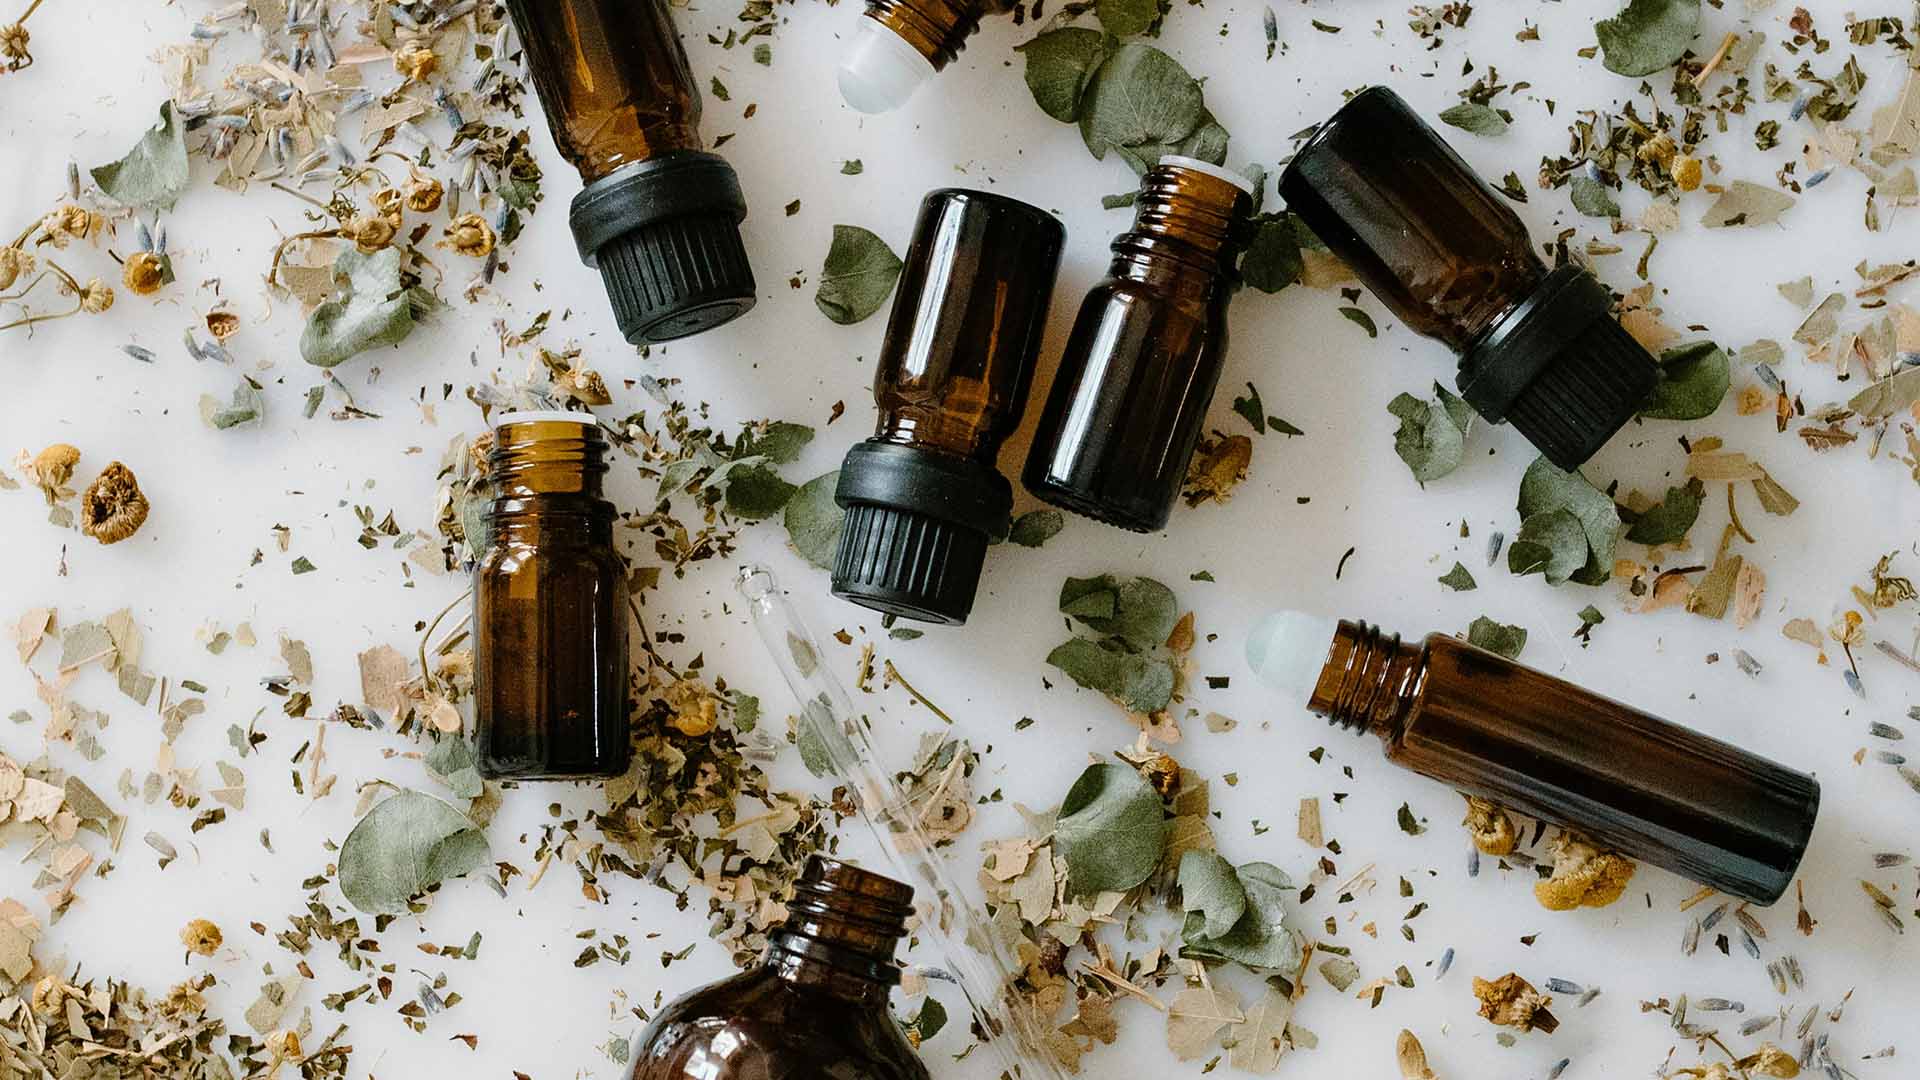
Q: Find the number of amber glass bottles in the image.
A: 8